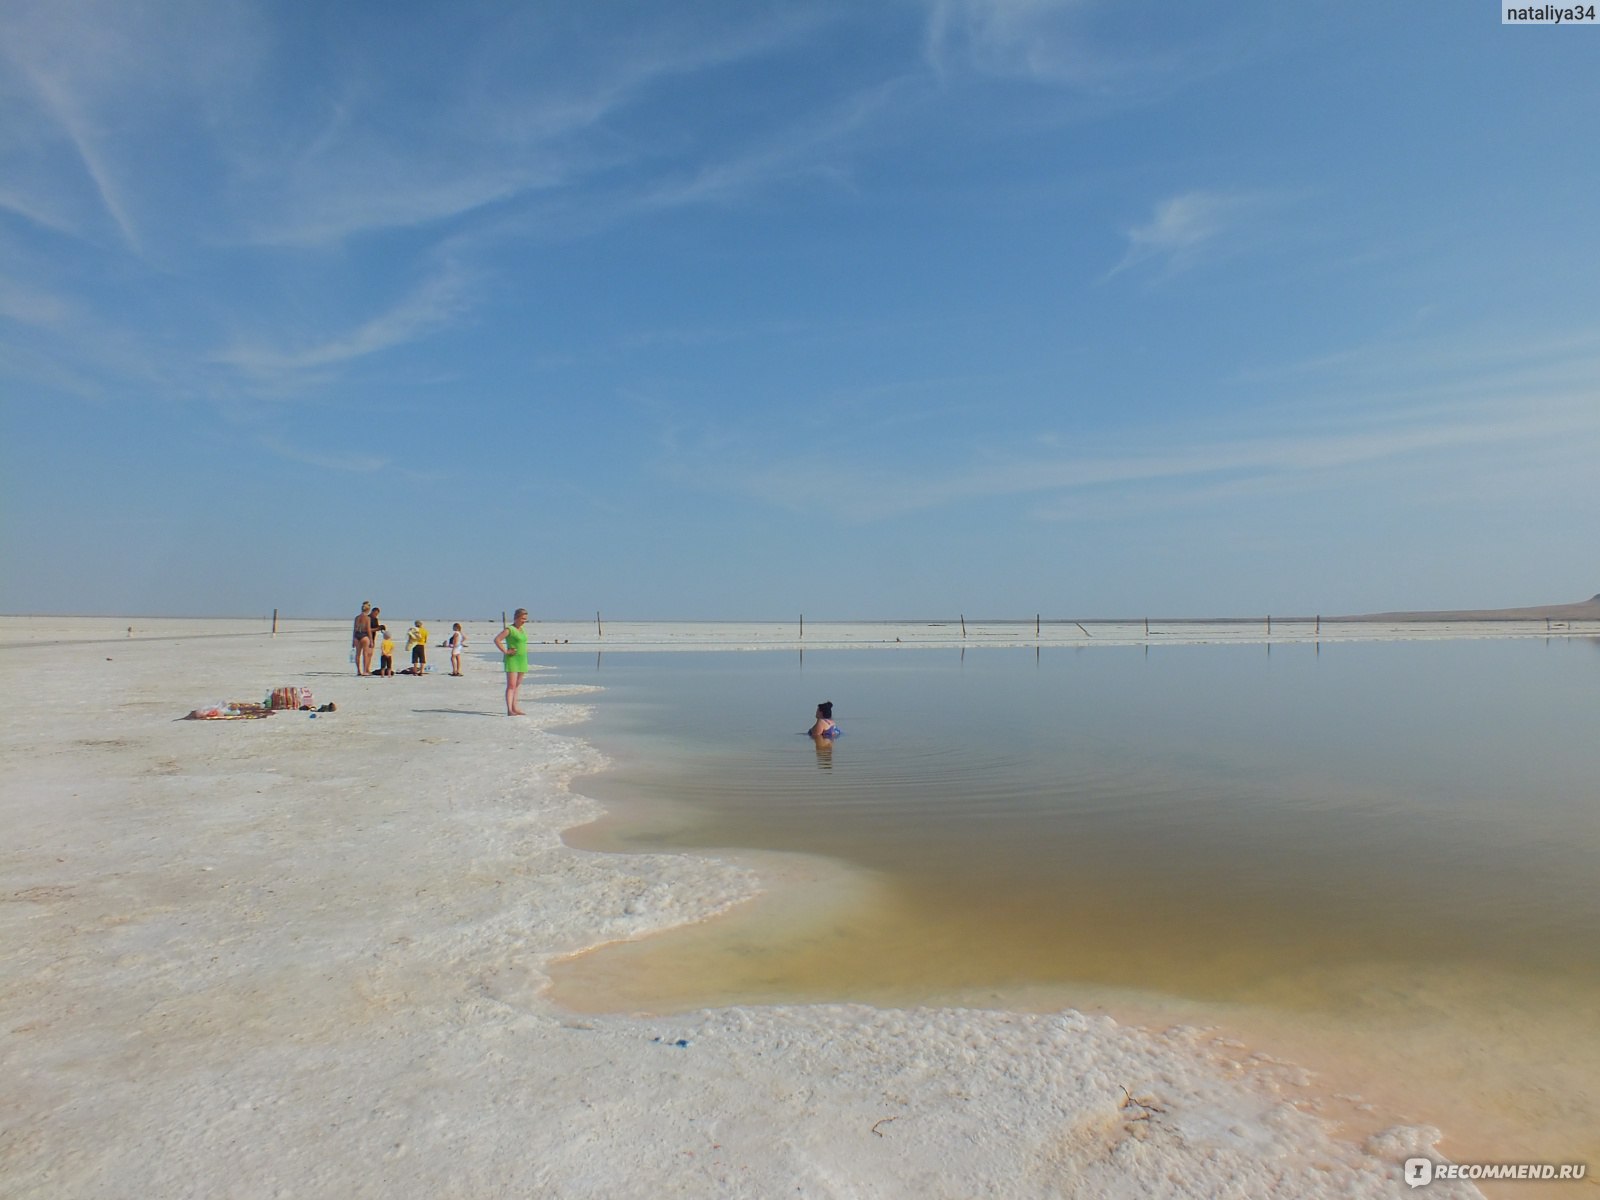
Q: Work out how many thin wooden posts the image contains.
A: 12